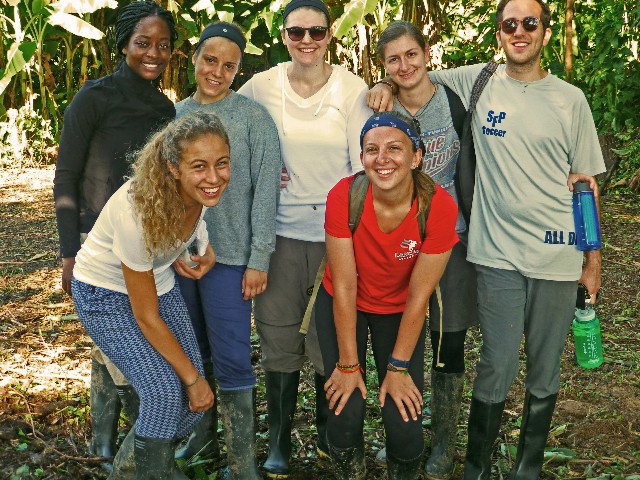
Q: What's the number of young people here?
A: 7